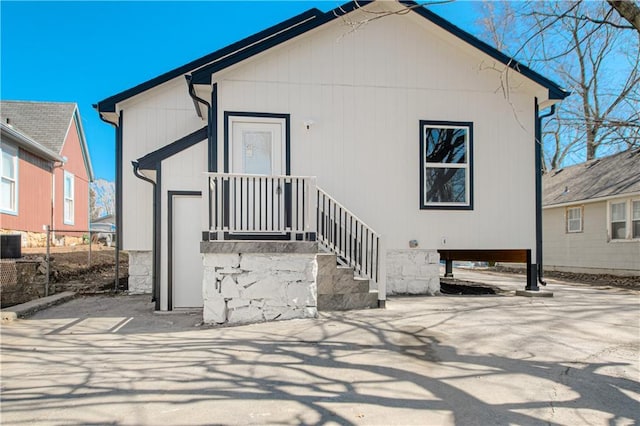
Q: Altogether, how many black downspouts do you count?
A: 4